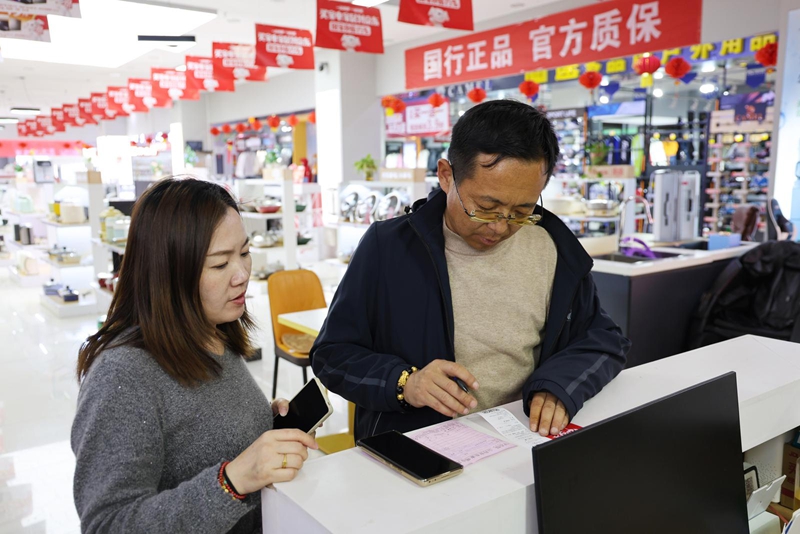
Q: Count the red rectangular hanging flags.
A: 15